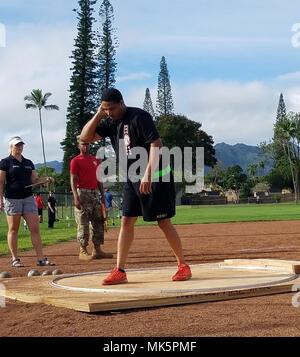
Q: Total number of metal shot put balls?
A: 4